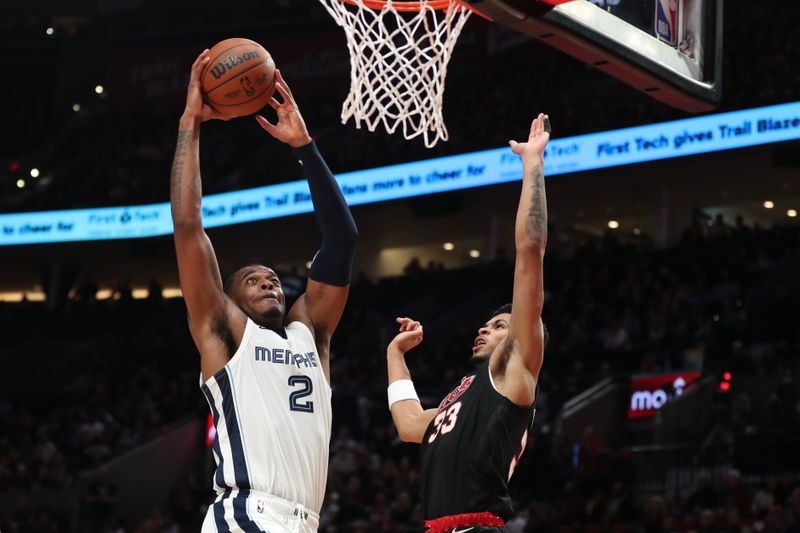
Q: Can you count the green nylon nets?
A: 0